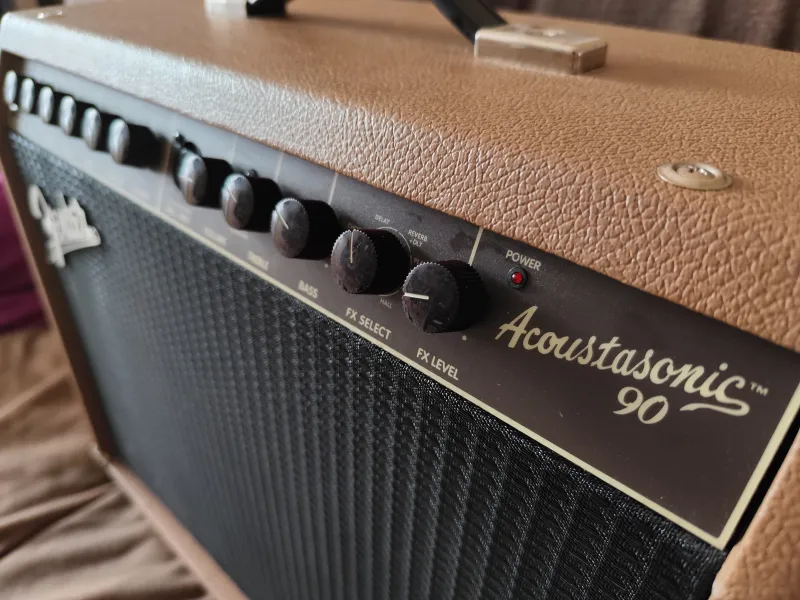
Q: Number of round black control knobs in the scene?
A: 11